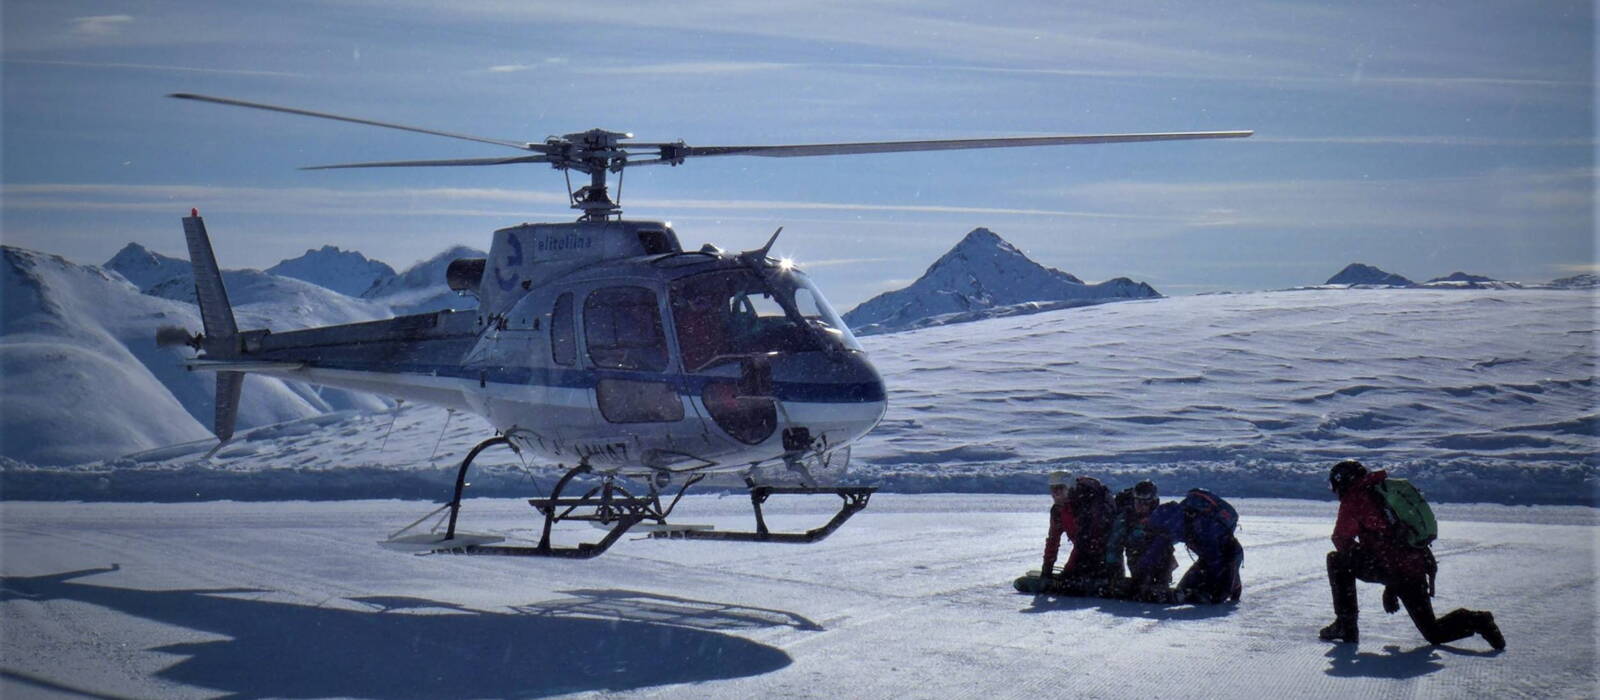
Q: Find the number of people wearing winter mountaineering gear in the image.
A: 4